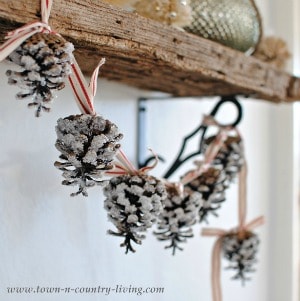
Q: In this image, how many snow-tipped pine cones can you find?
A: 7